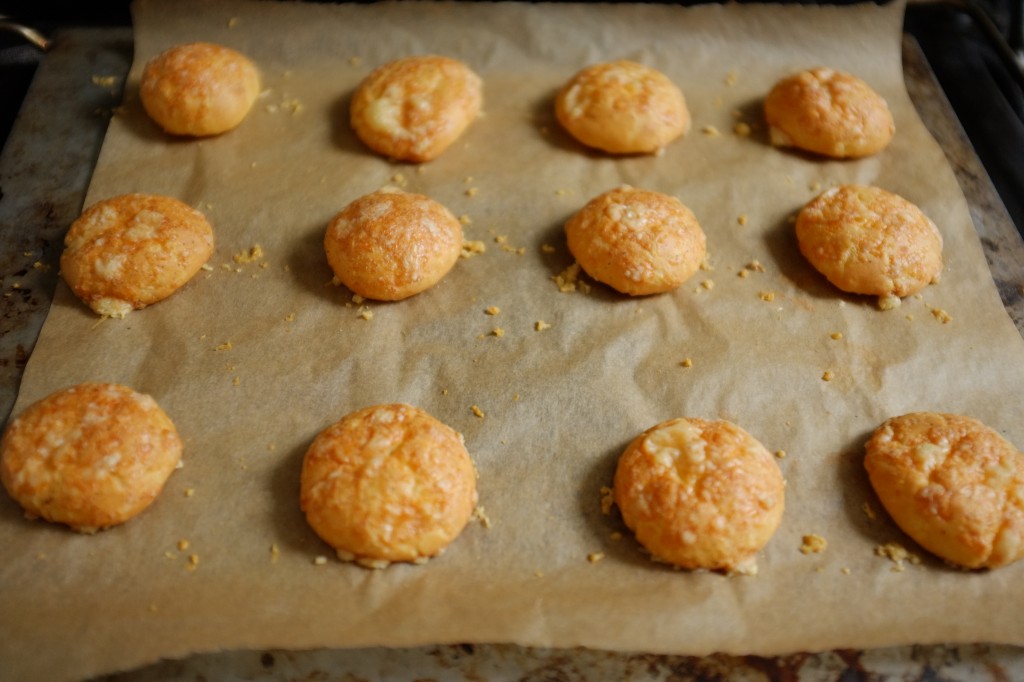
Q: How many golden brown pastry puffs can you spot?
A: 12